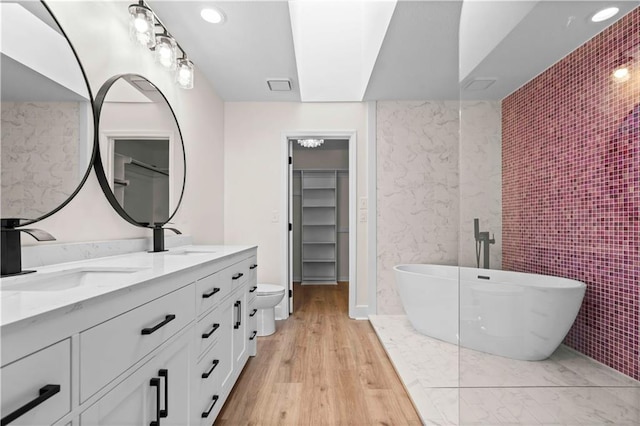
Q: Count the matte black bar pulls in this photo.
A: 15